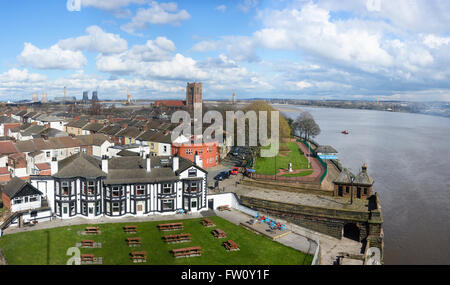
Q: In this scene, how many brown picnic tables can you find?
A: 12